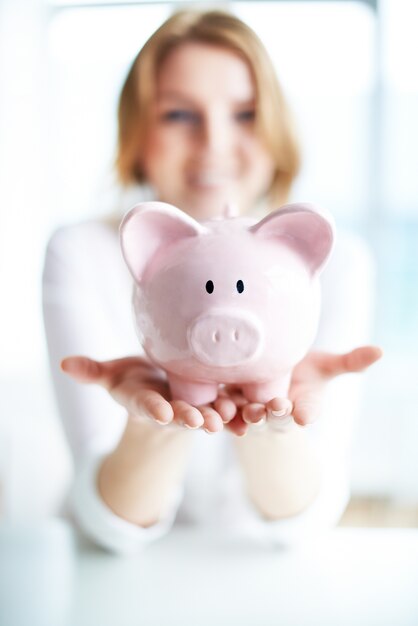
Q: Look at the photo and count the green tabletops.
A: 0